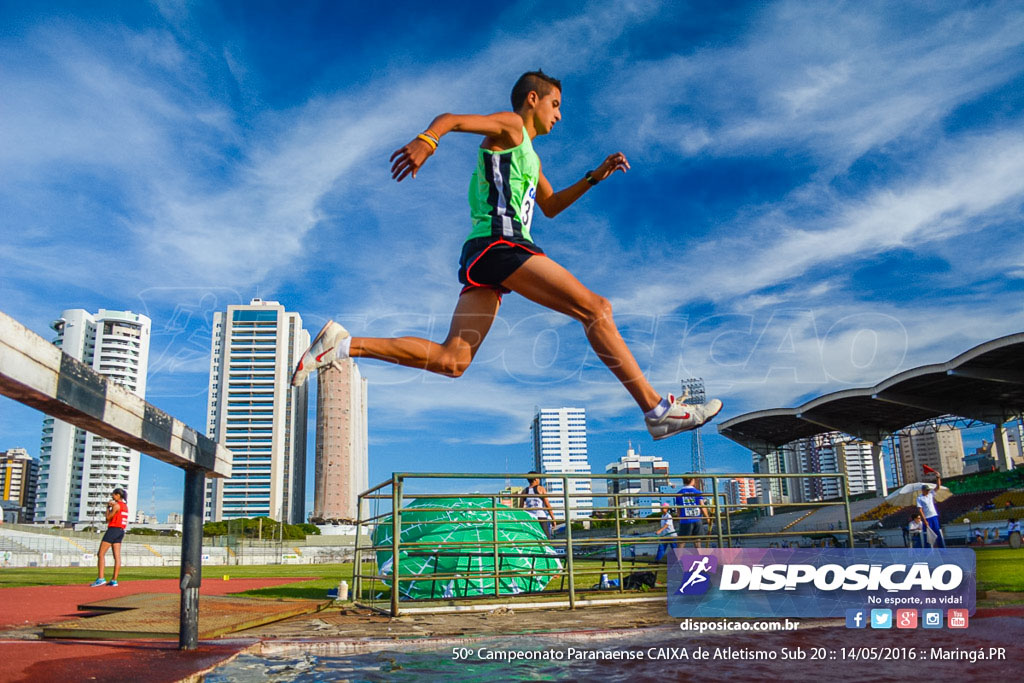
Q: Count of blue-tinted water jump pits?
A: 1